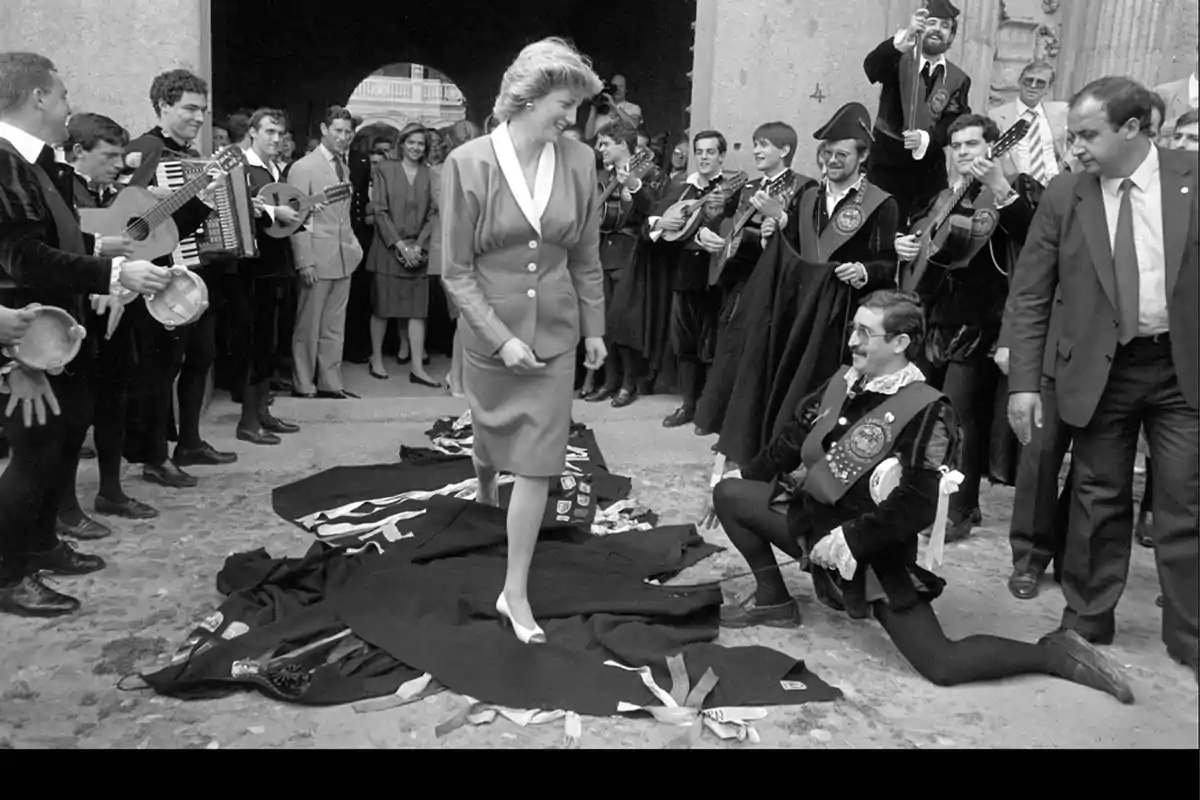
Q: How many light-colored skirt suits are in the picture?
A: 1